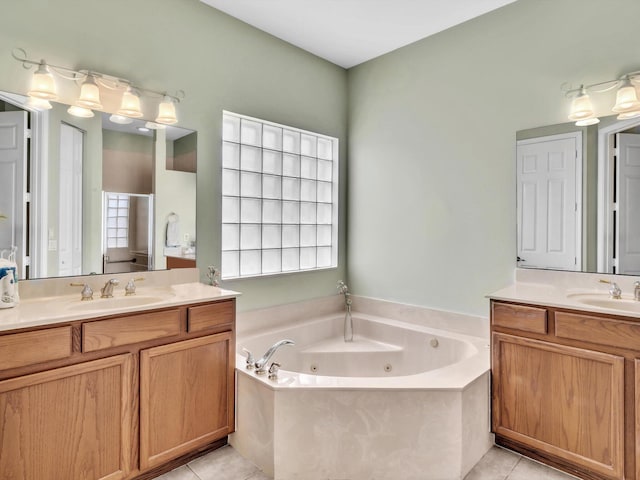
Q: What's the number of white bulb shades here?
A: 6